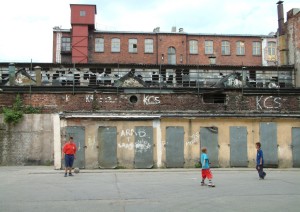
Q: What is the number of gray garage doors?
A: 8